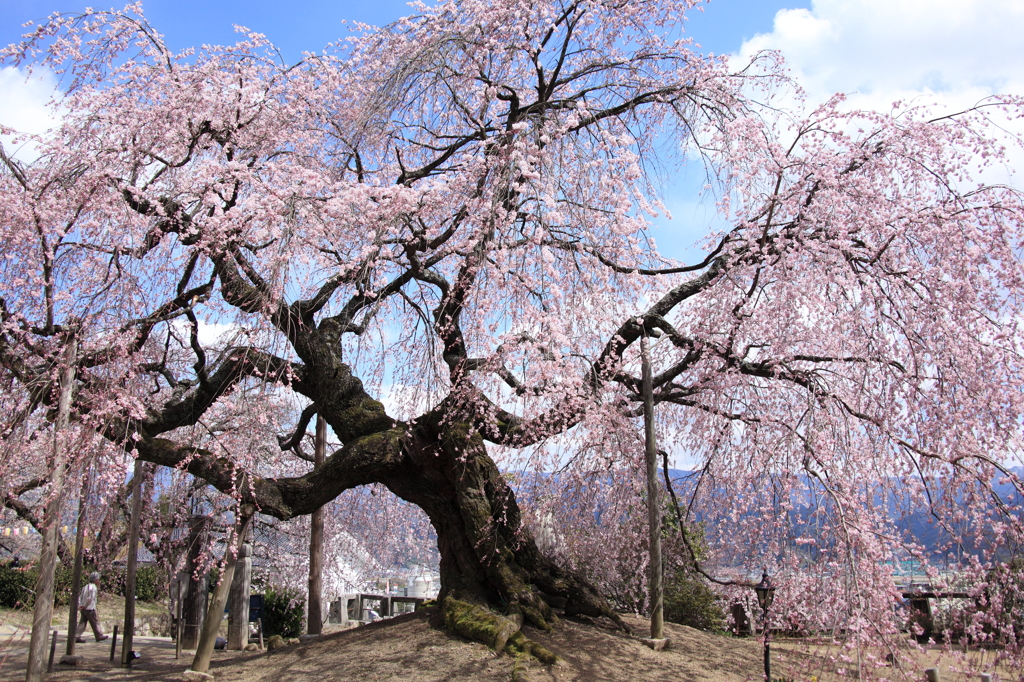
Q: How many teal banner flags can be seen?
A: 0